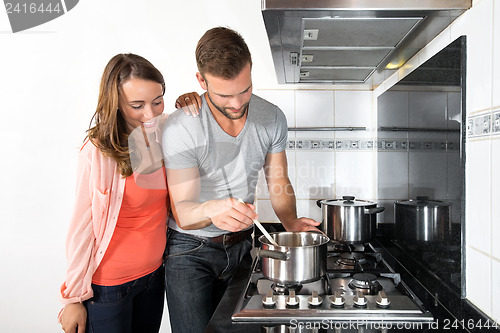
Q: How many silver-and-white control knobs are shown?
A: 6